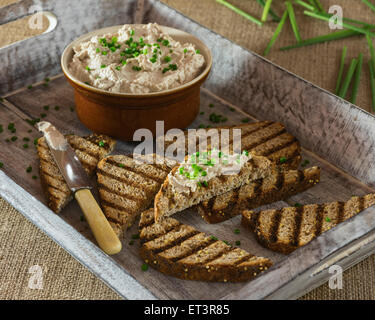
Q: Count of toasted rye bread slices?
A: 7